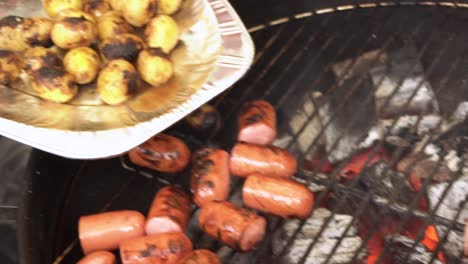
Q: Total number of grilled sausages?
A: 11